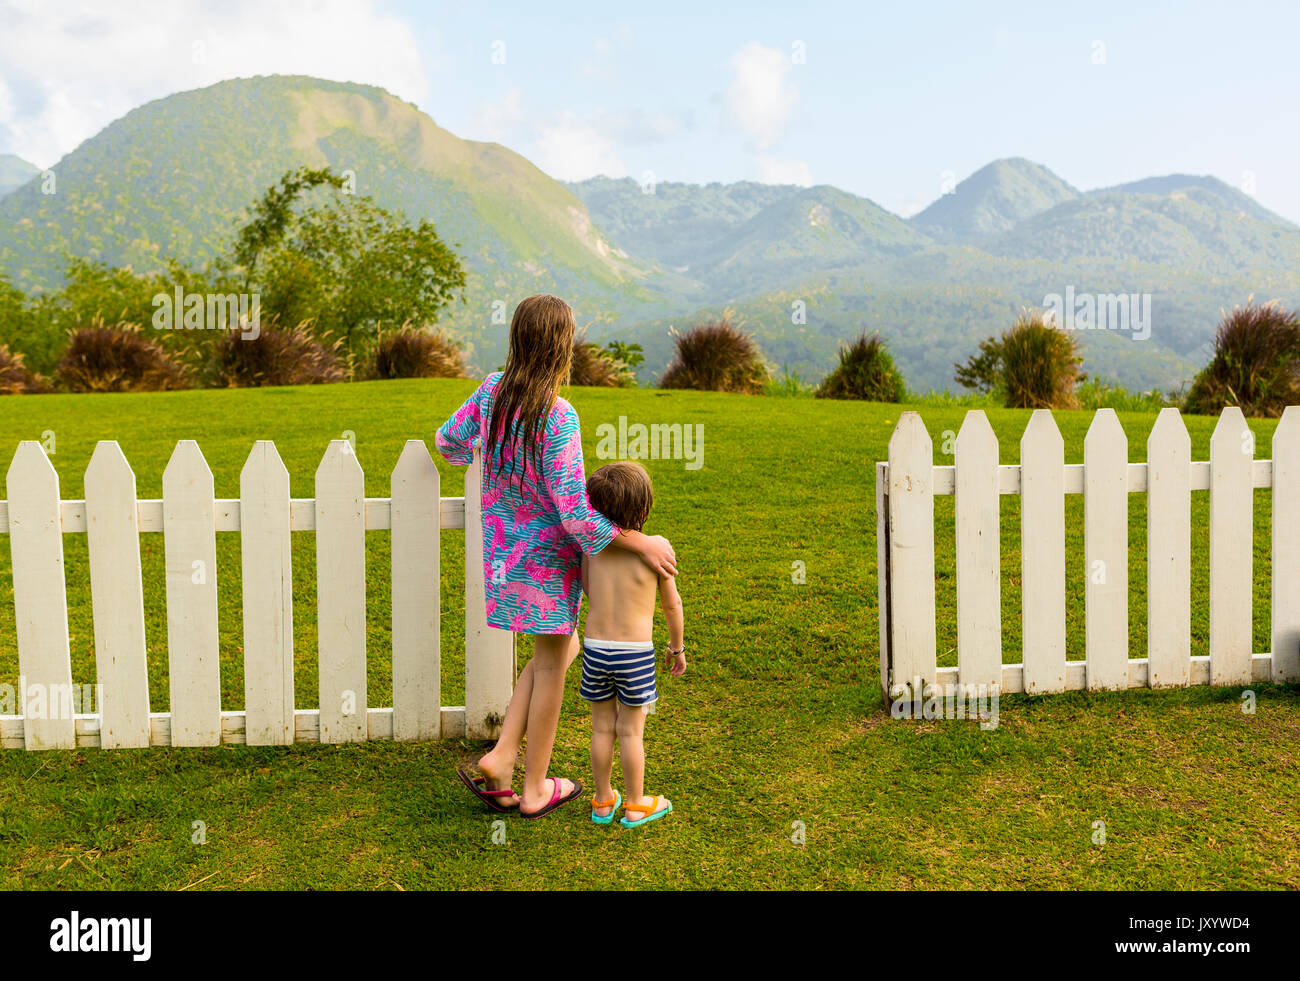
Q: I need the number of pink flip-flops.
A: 2